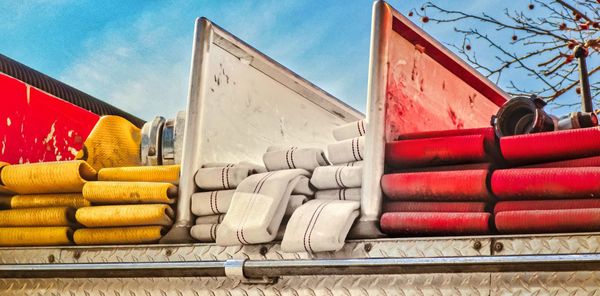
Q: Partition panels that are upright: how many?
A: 2